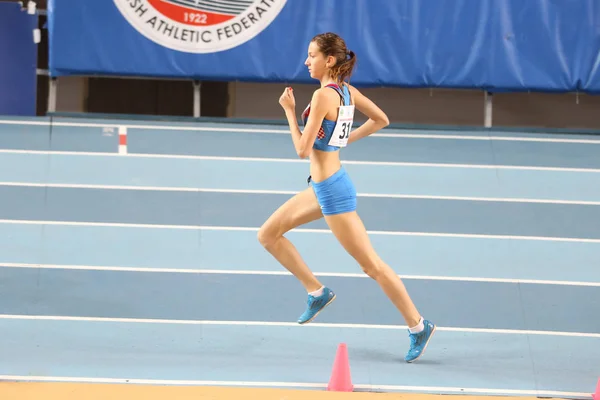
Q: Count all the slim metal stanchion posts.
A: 3